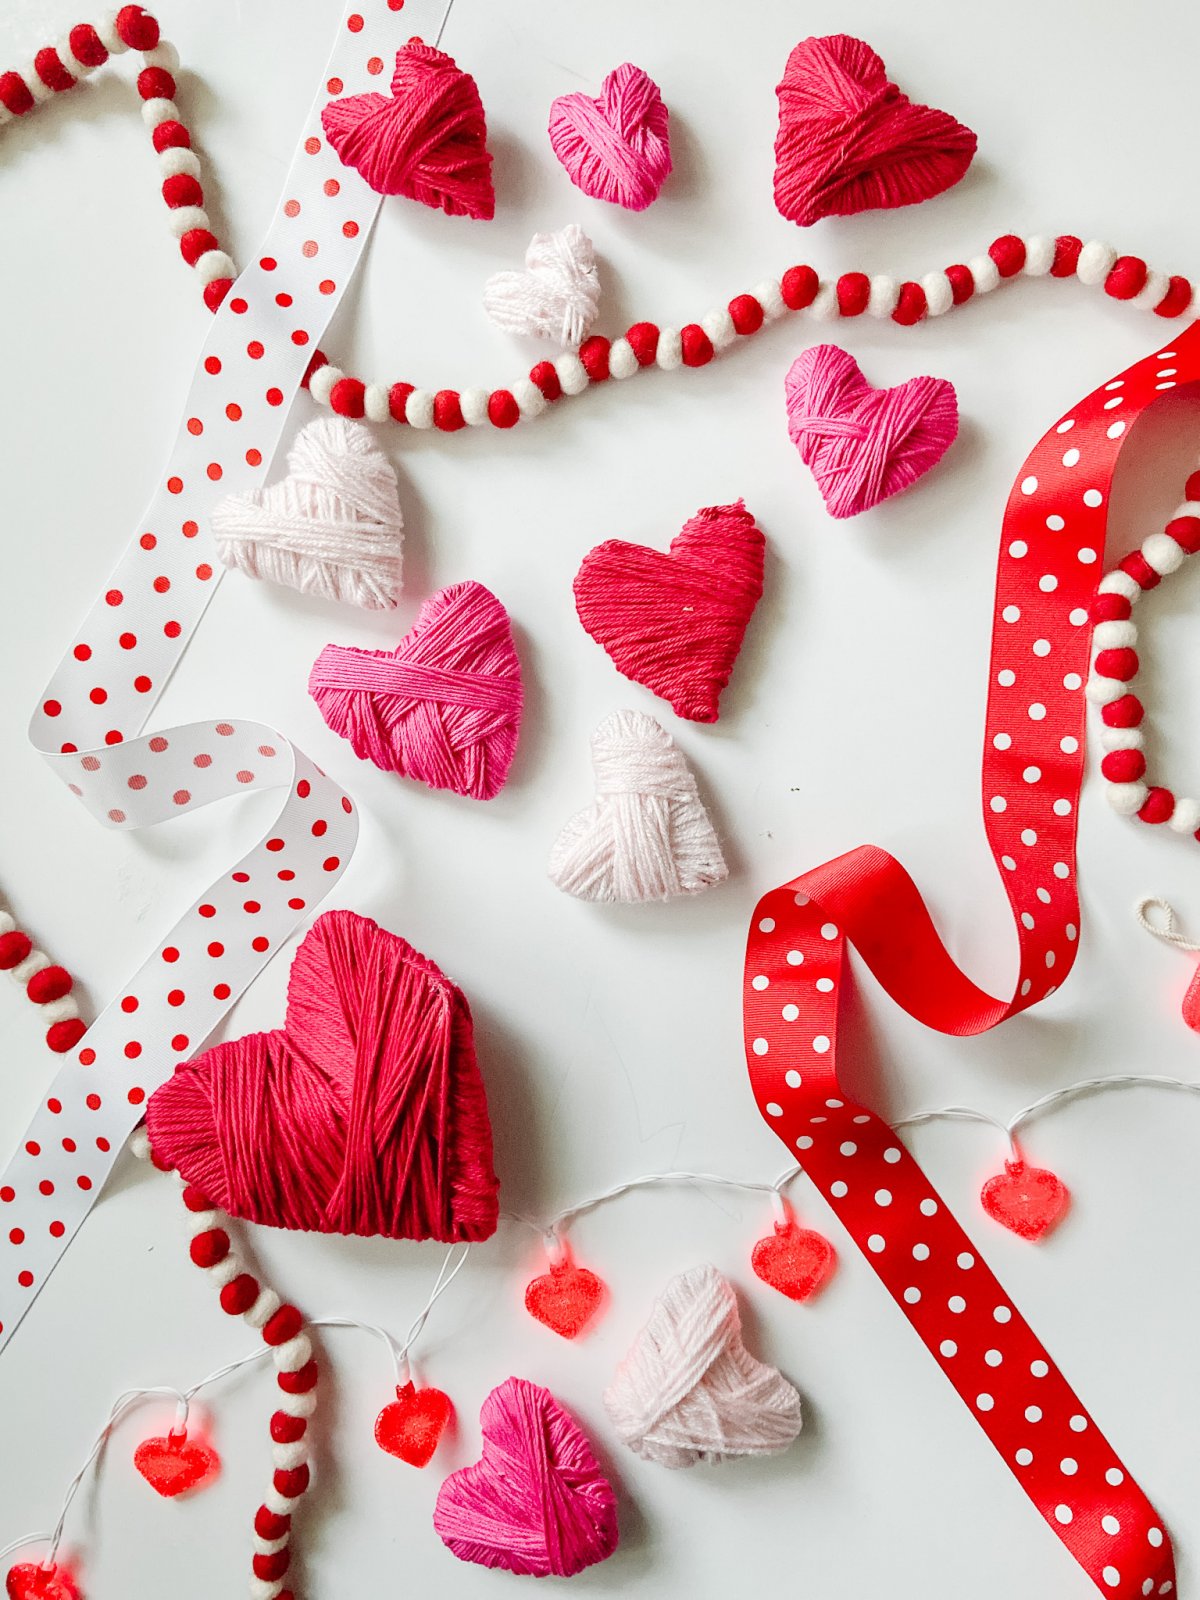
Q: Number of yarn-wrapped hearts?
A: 12